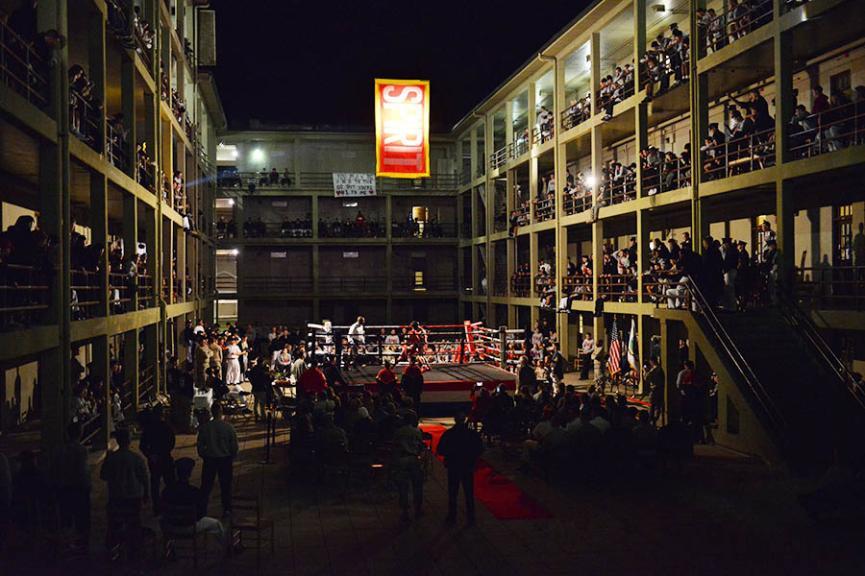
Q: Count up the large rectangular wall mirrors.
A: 0